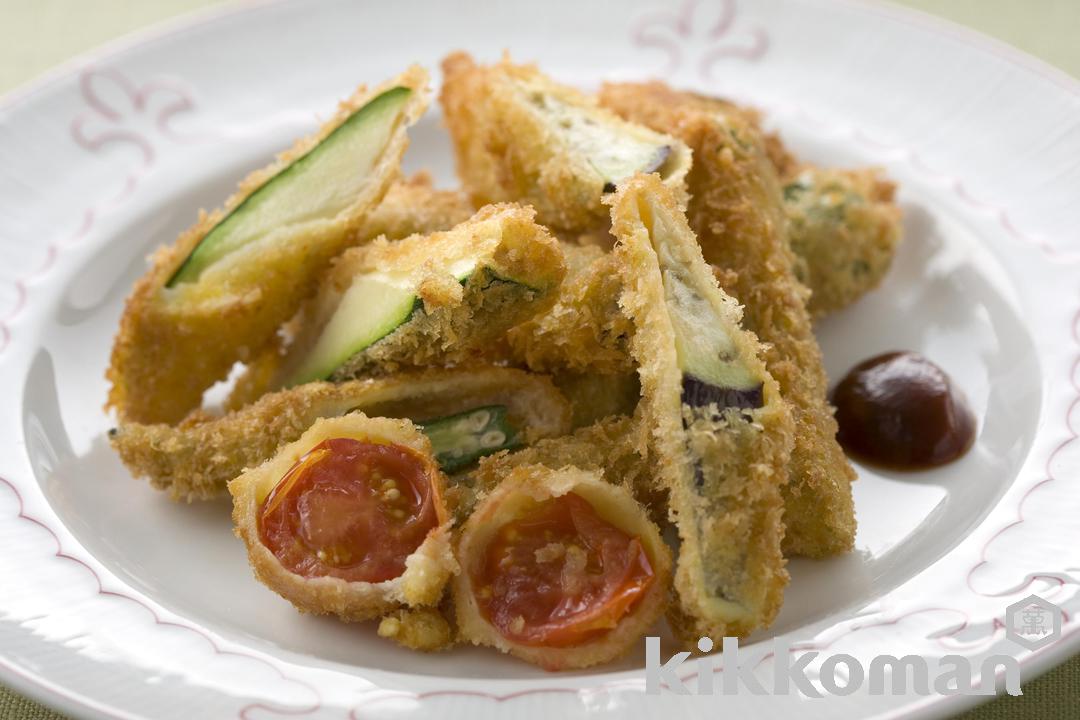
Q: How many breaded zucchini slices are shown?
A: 2